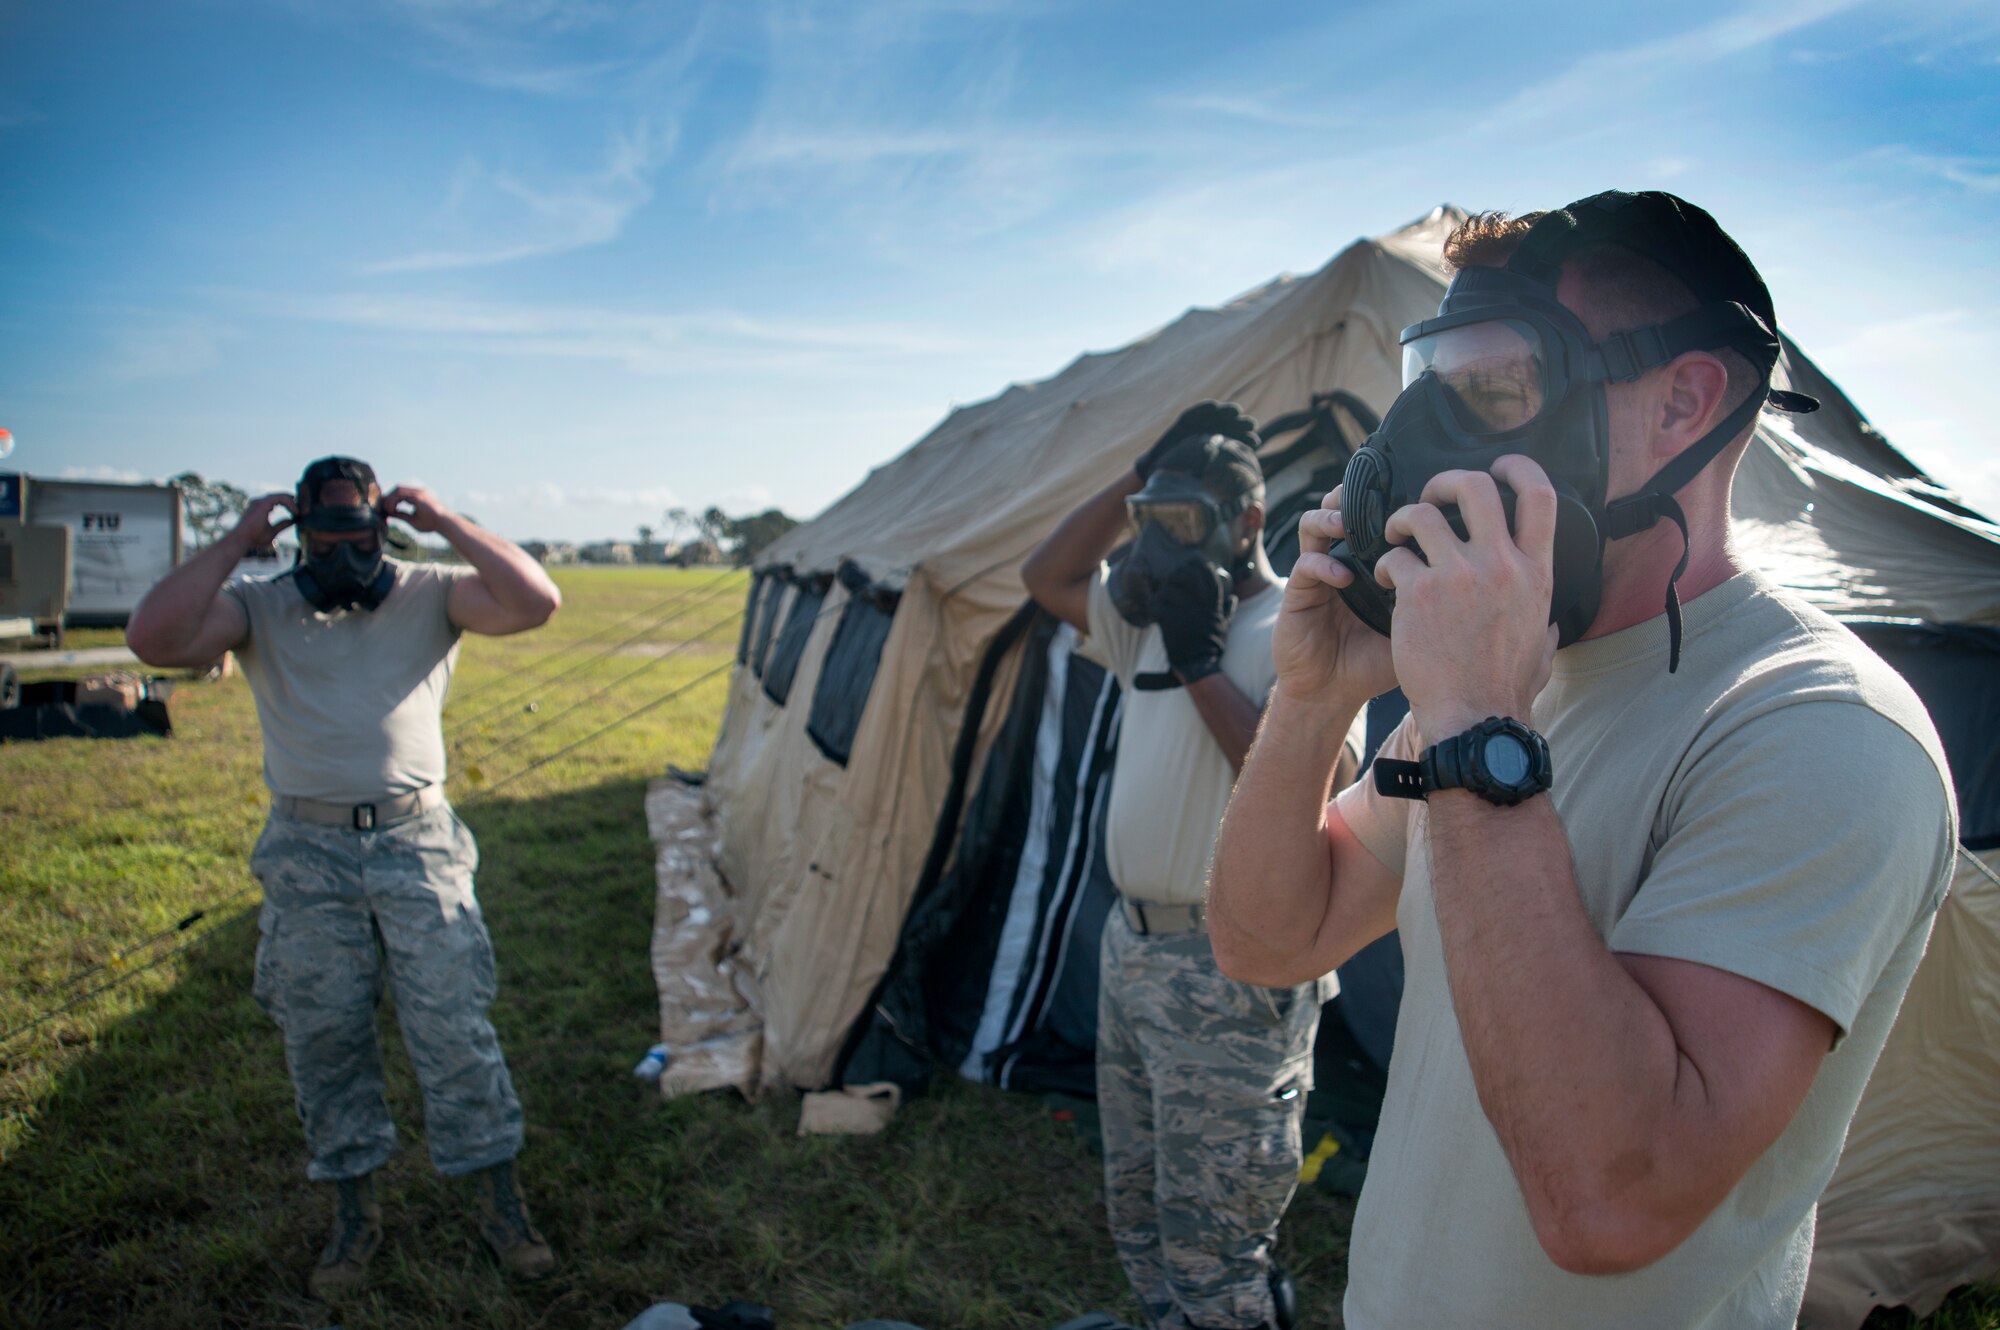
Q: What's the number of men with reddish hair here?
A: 1